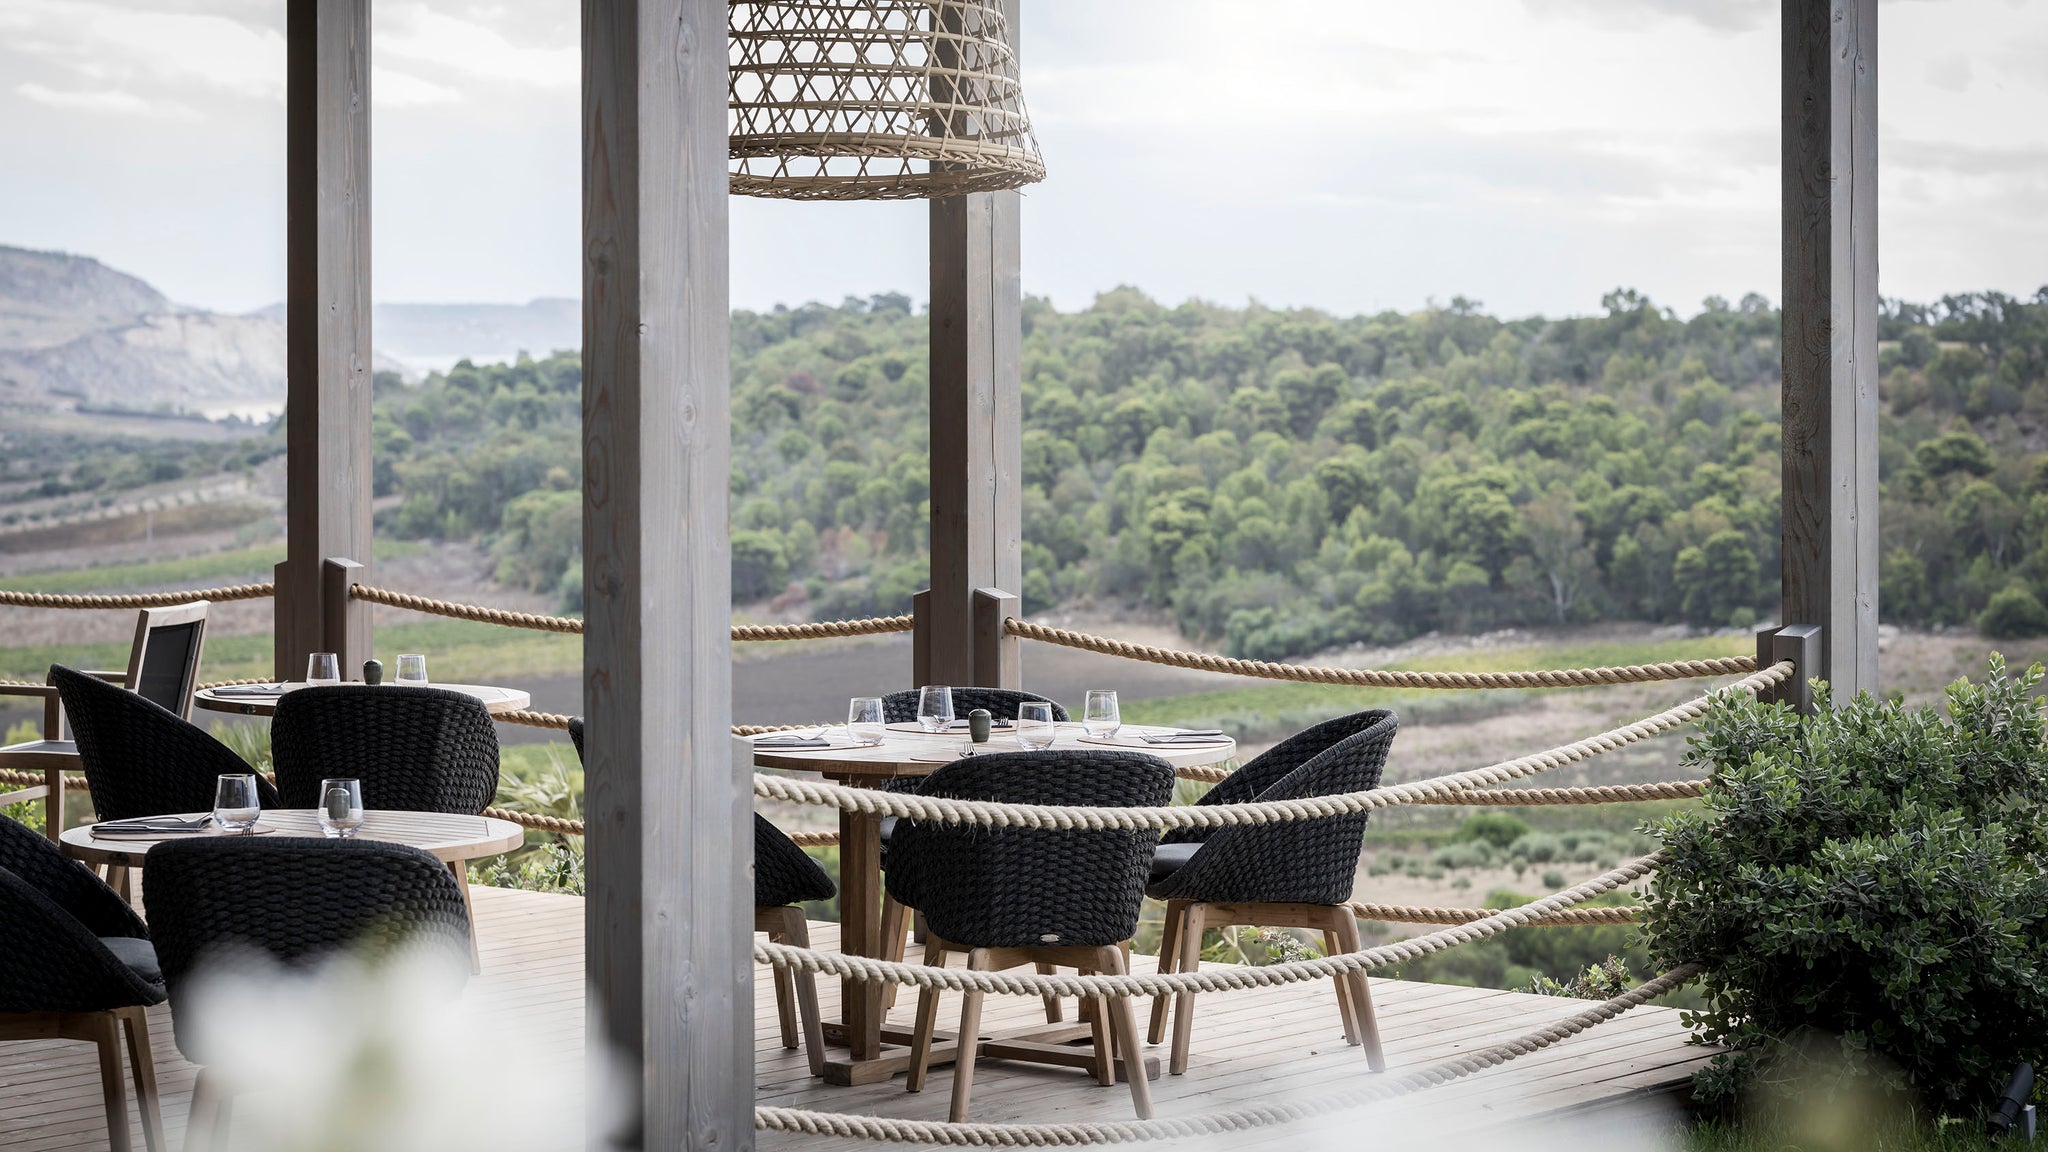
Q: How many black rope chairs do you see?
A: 8